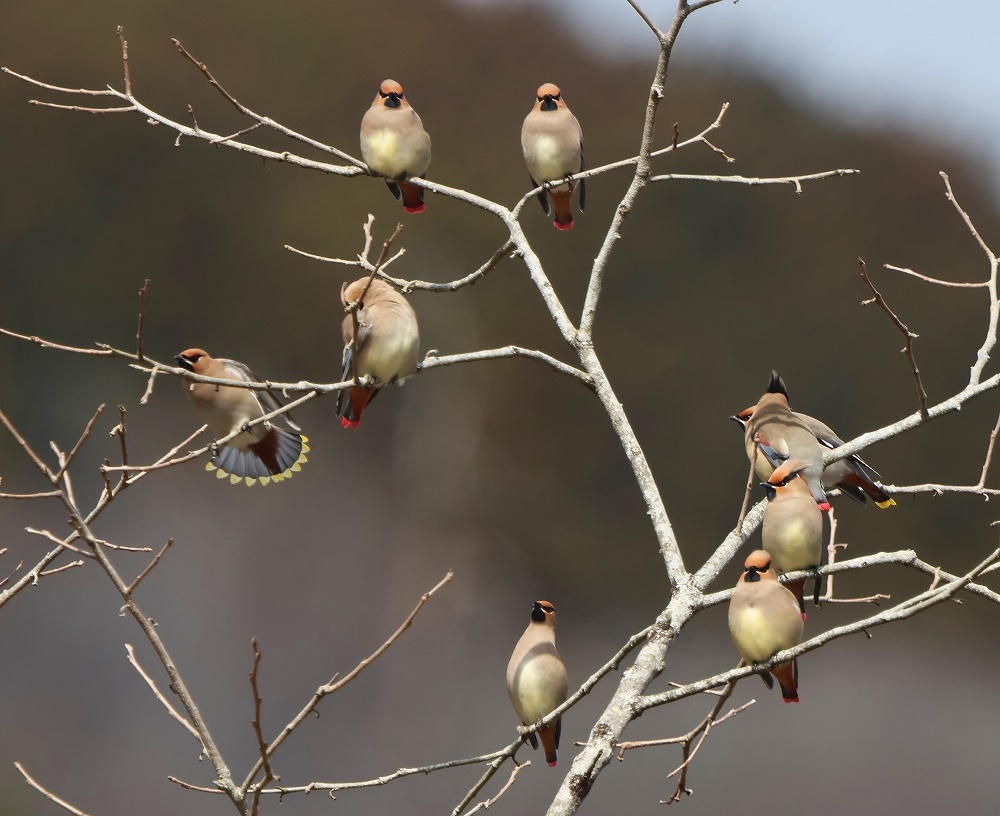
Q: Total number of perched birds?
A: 9